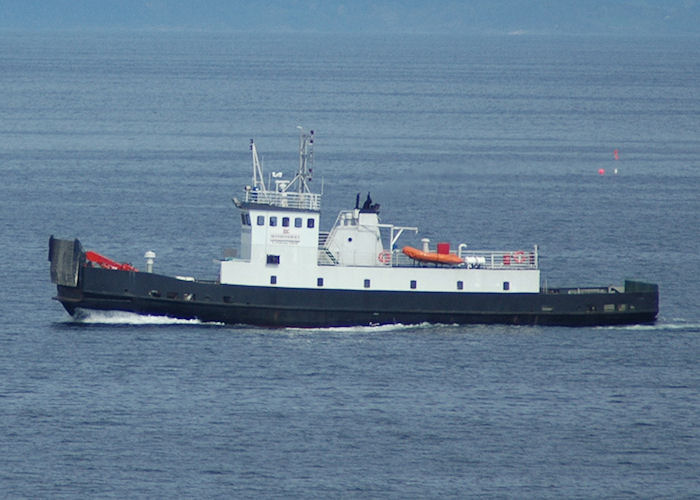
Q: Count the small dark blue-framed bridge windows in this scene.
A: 5